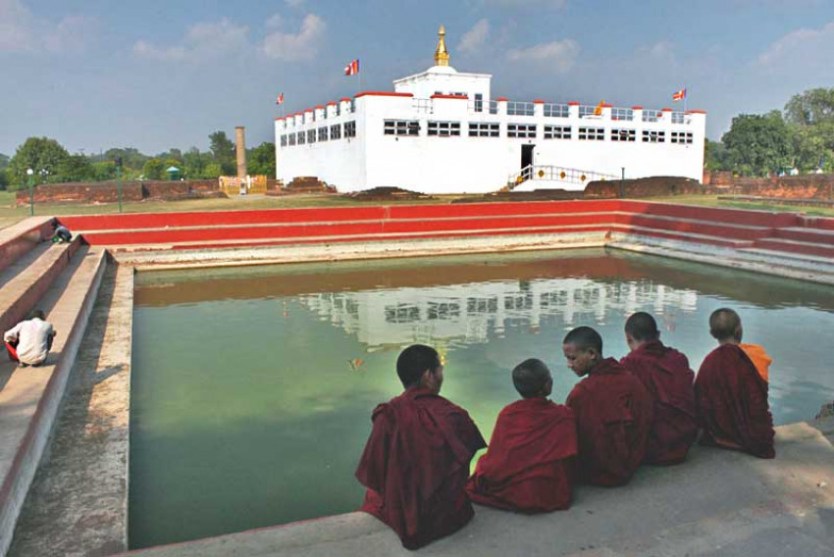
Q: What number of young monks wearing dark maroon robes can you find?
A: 5